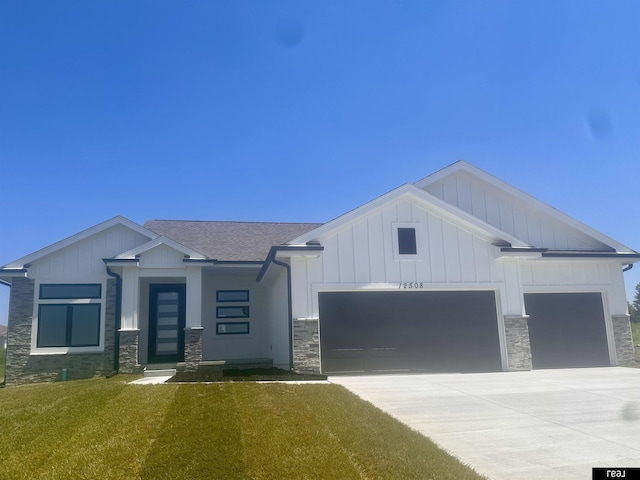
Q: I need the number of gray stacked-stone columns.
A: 5